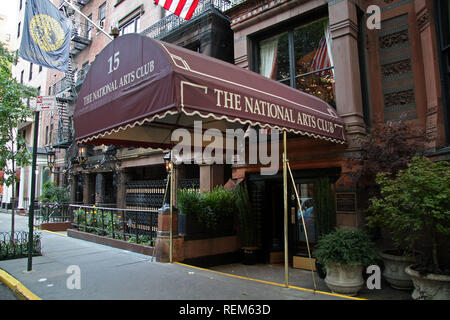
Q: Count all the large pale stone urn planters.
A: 3